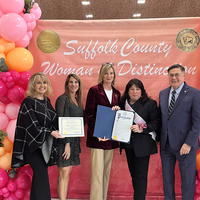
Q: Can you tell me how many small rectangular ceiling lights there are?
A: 4